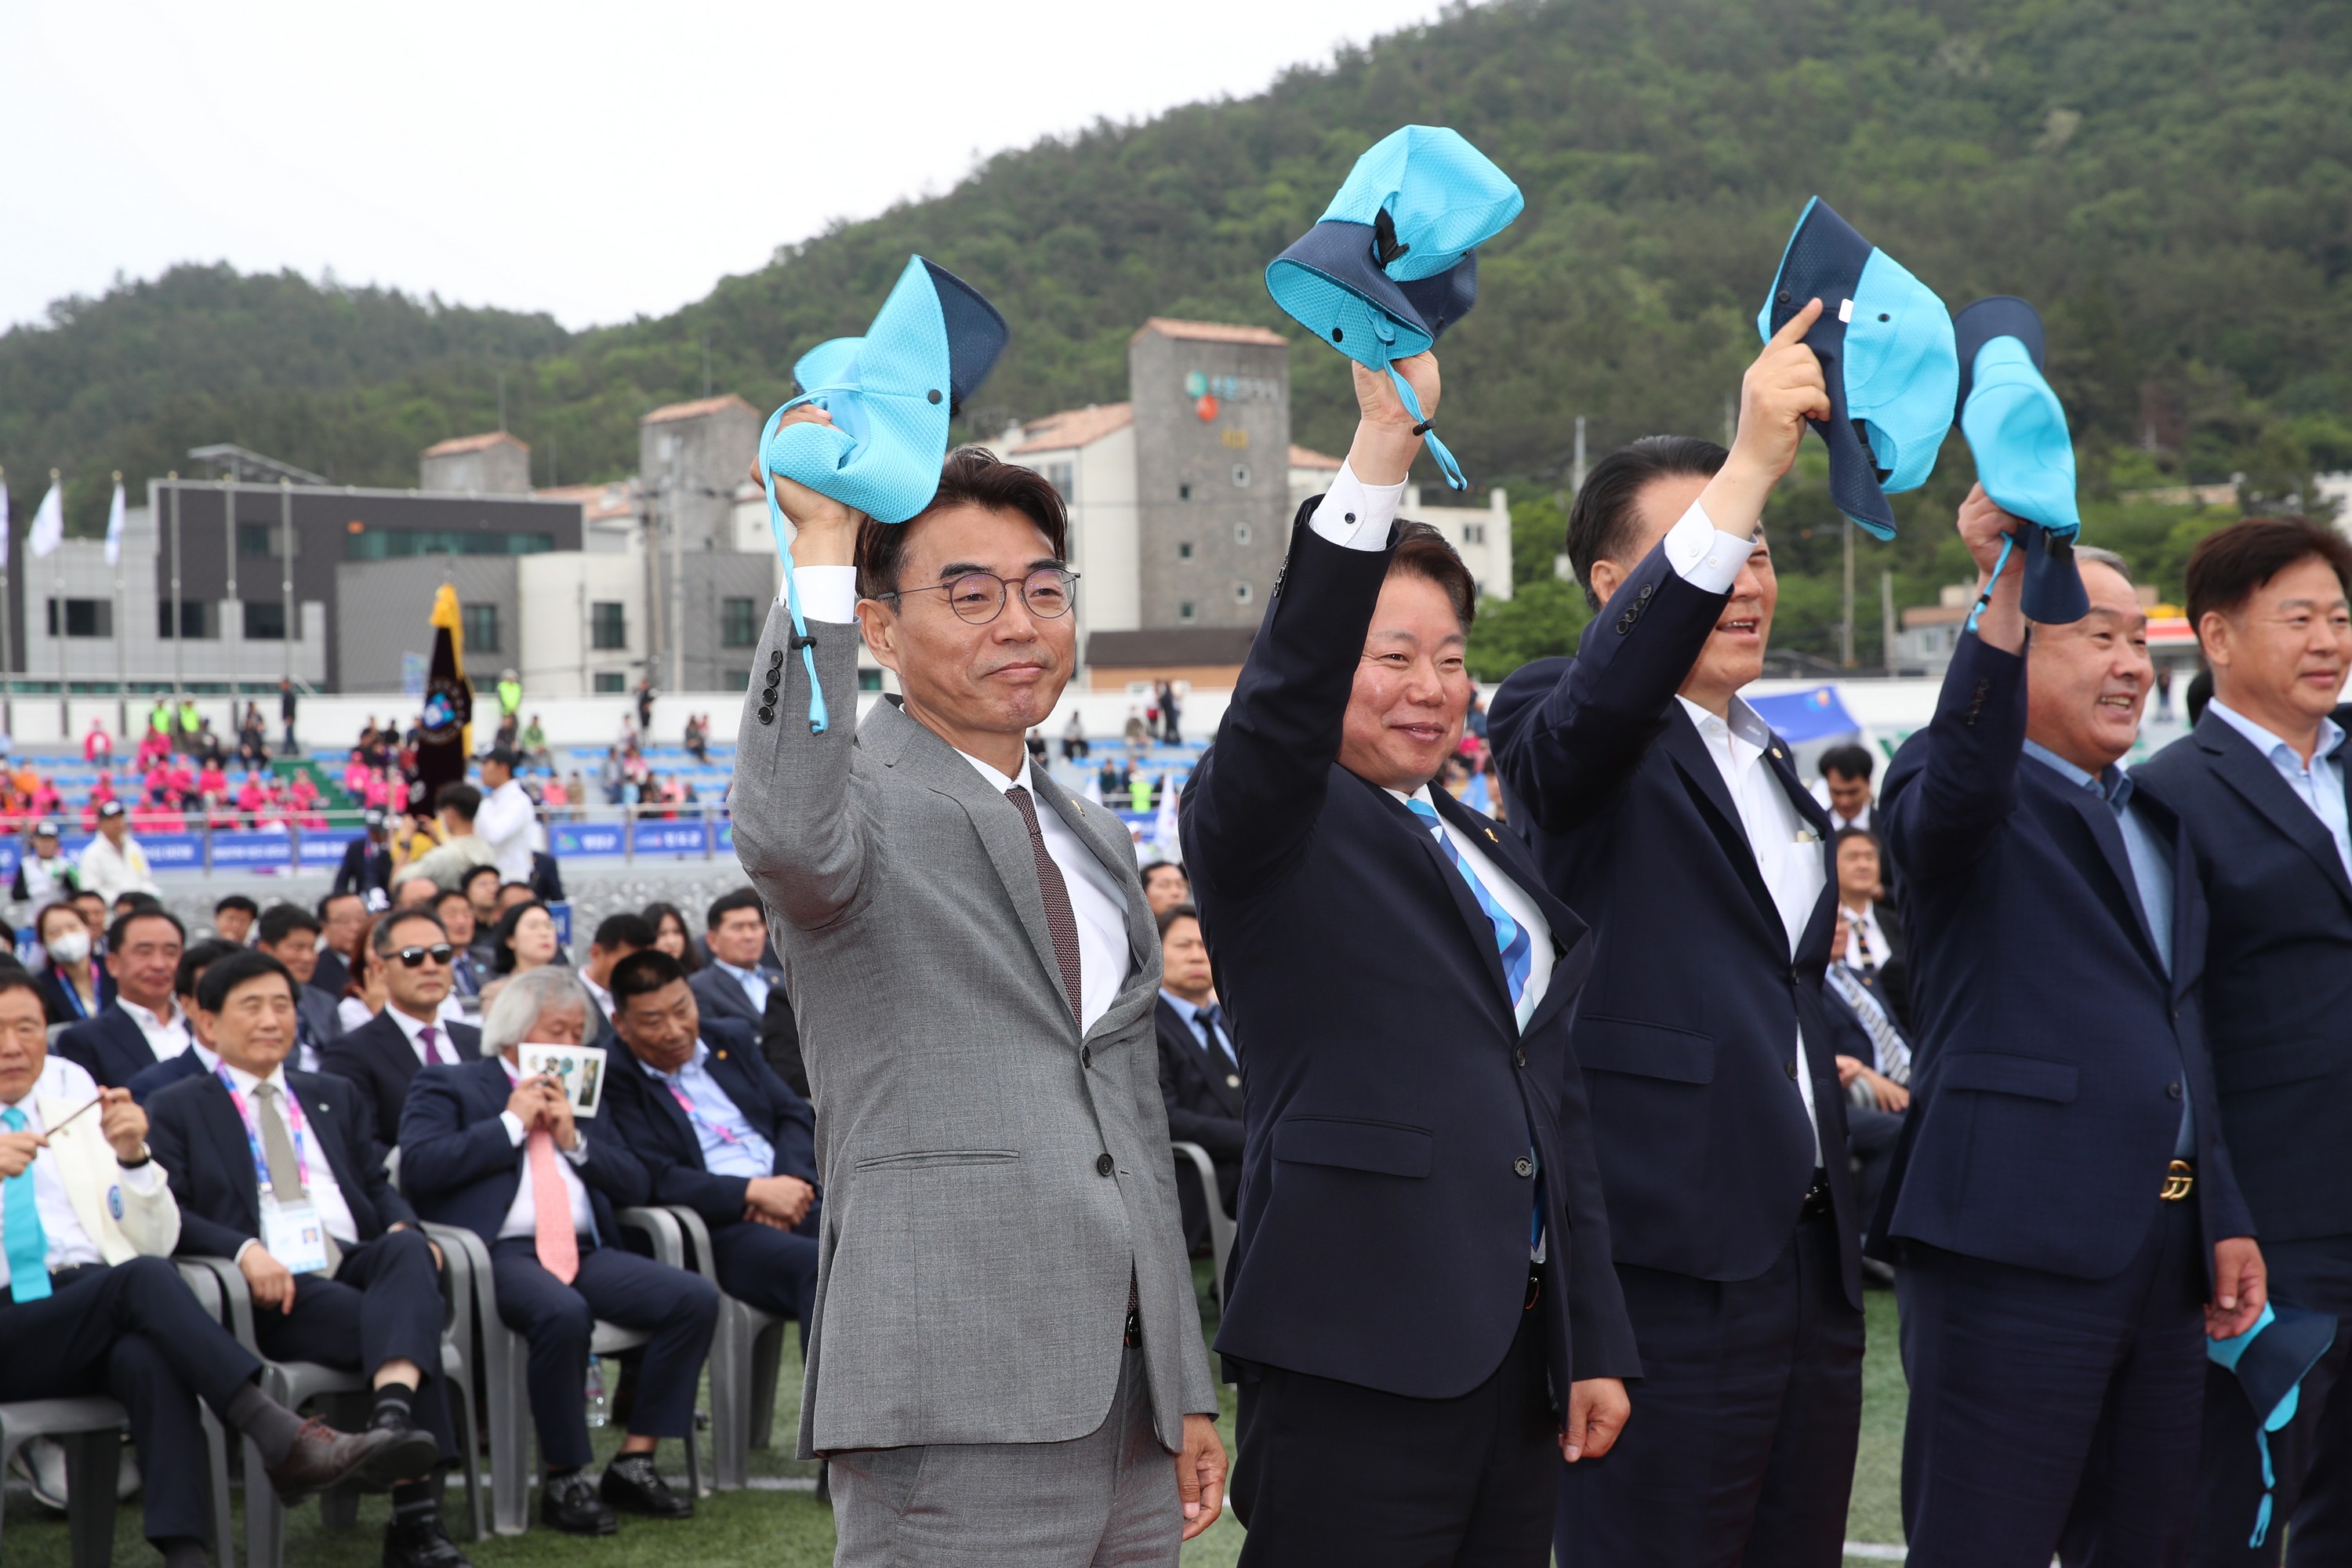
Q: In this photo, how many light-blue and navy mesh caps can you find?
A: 5